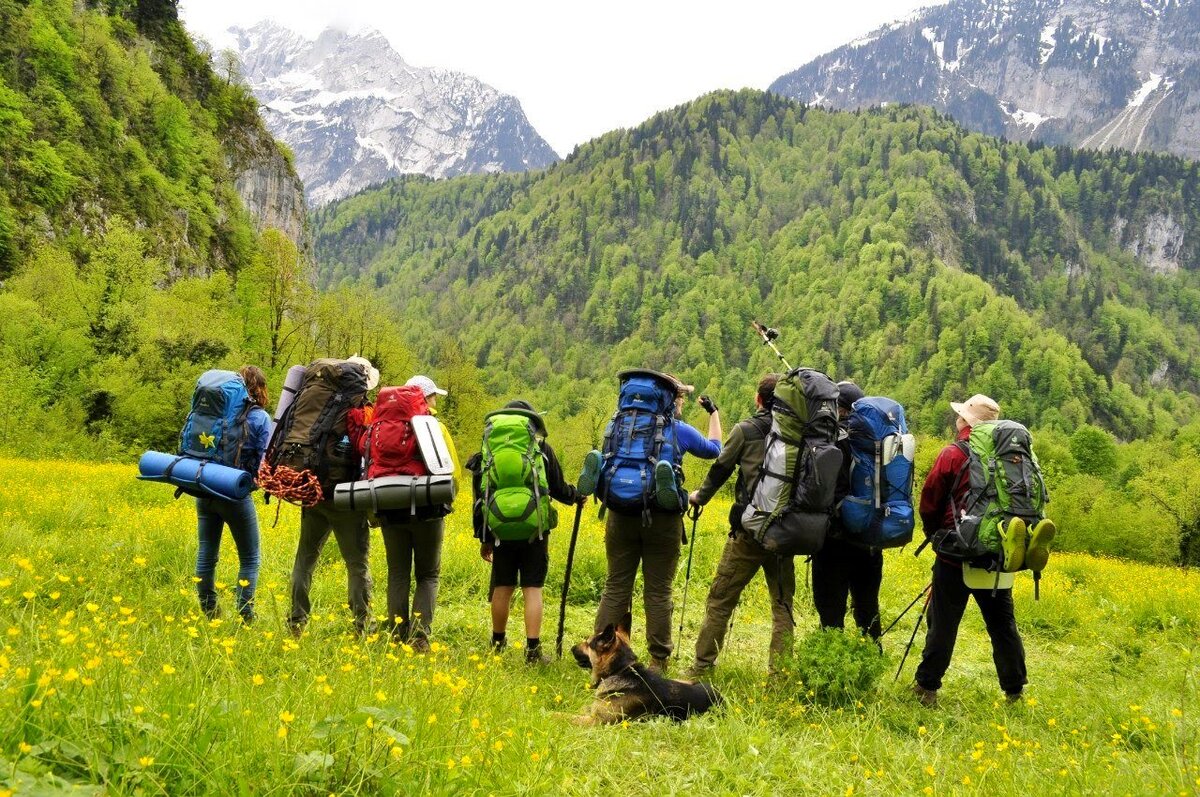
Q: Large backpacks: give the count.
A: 8